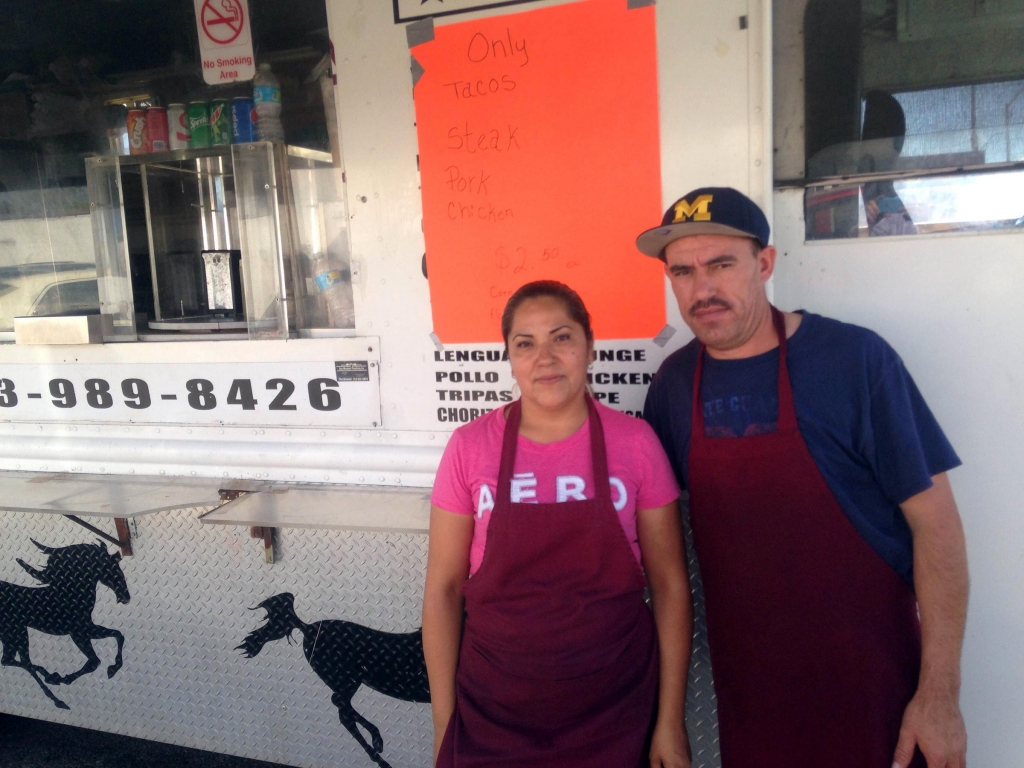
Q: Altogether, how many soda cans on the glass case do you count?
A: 6